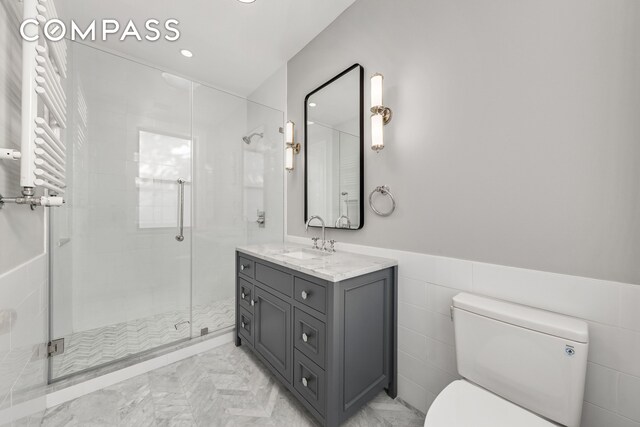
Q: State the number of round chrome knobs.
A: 7